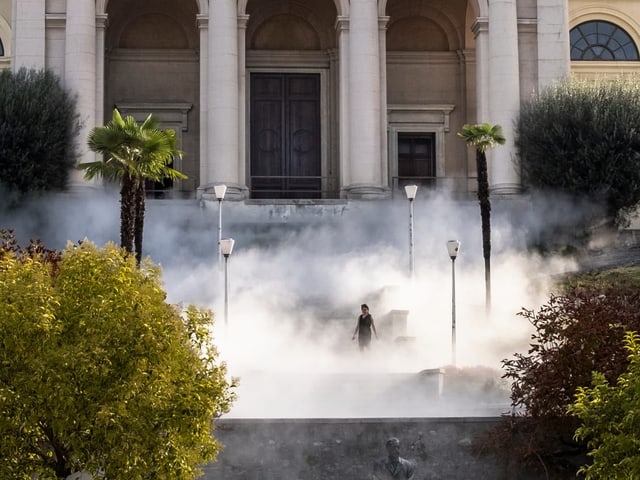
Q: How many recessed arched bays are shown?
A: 3